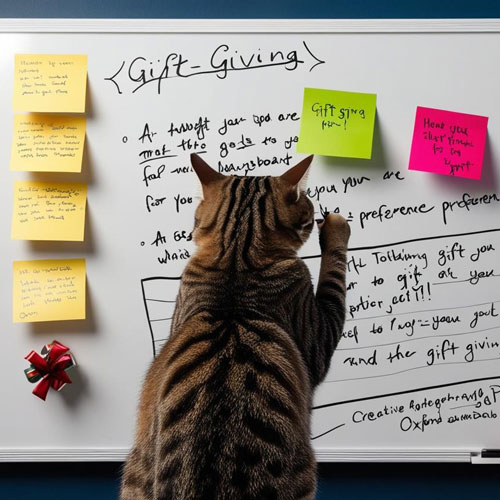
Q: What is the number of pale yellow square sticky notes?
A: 4